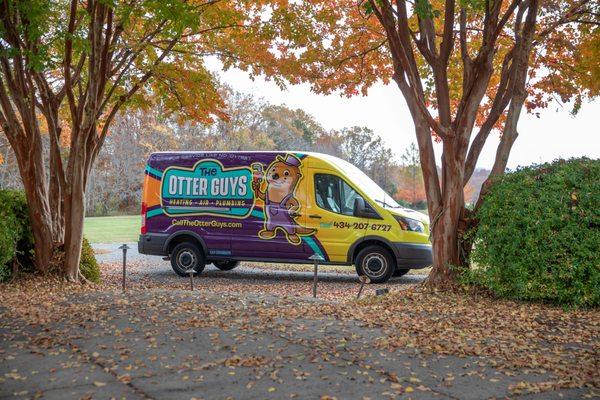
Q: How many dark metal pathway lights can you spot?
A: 4